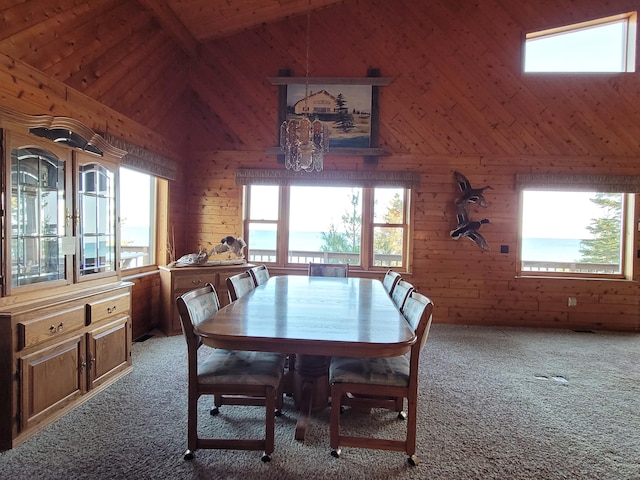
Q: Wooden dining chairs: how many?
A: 7